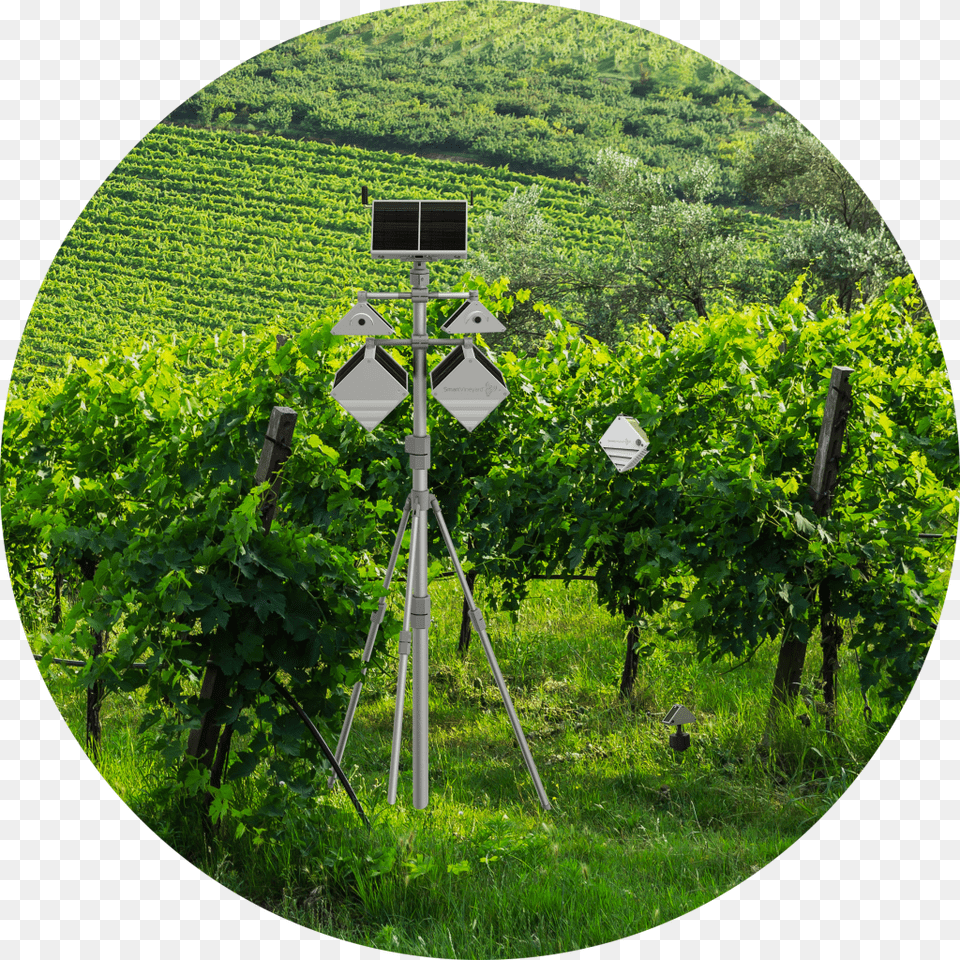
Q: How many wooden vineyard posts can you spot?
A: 2